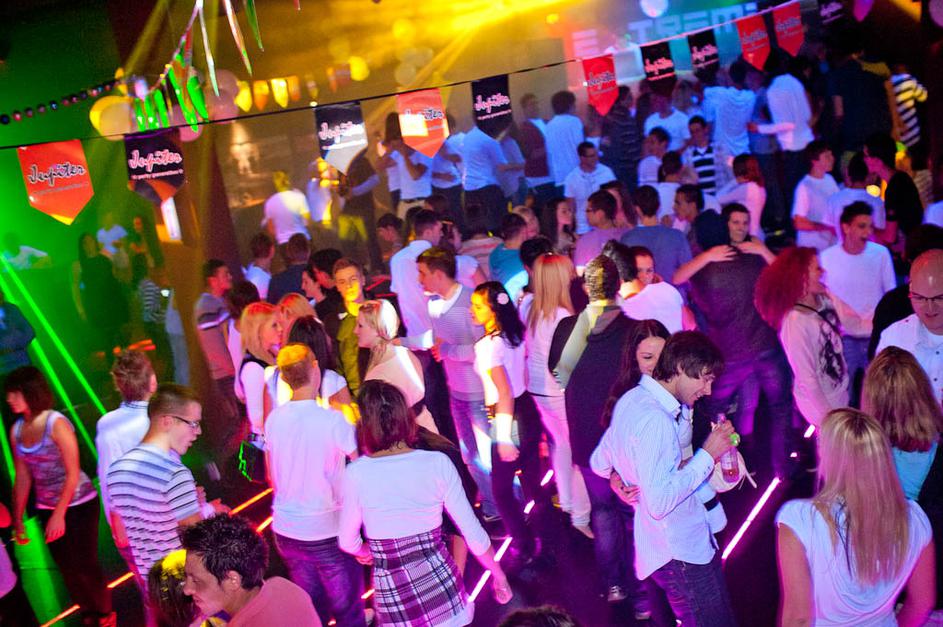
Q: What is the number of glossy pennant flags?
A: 11